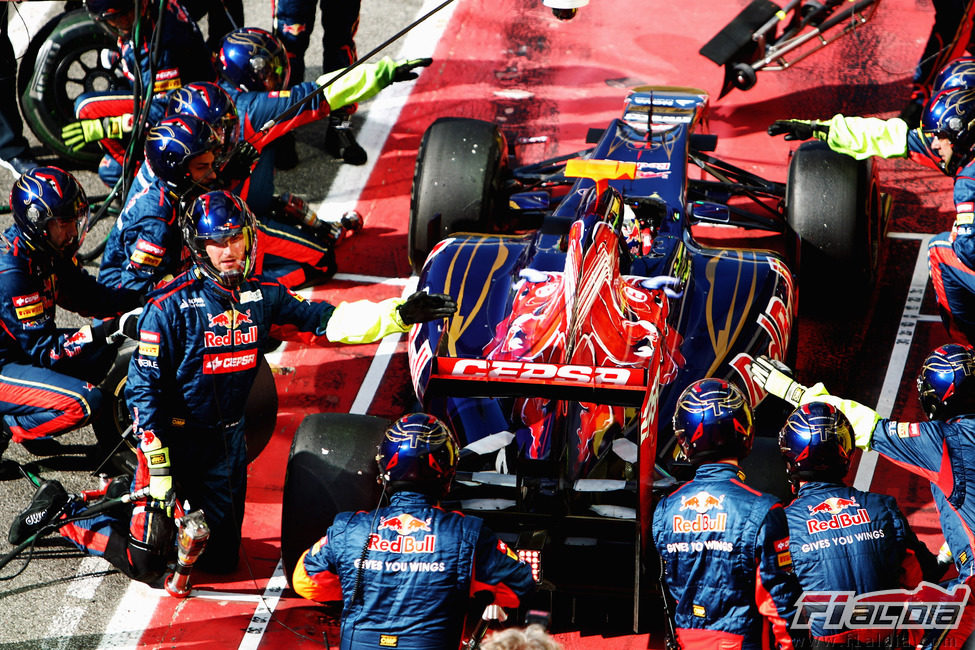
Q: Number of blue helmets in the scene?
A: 12